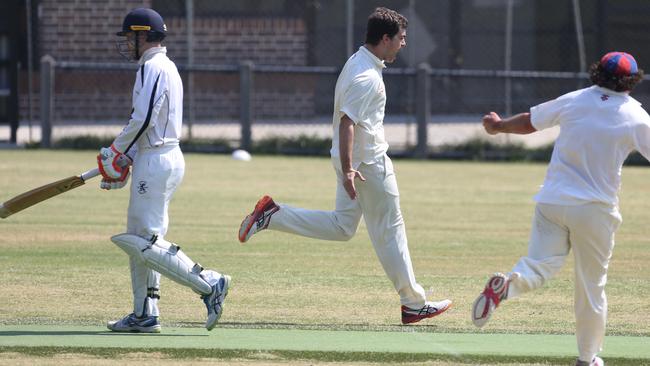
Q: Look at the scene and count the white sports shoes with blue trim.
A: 2